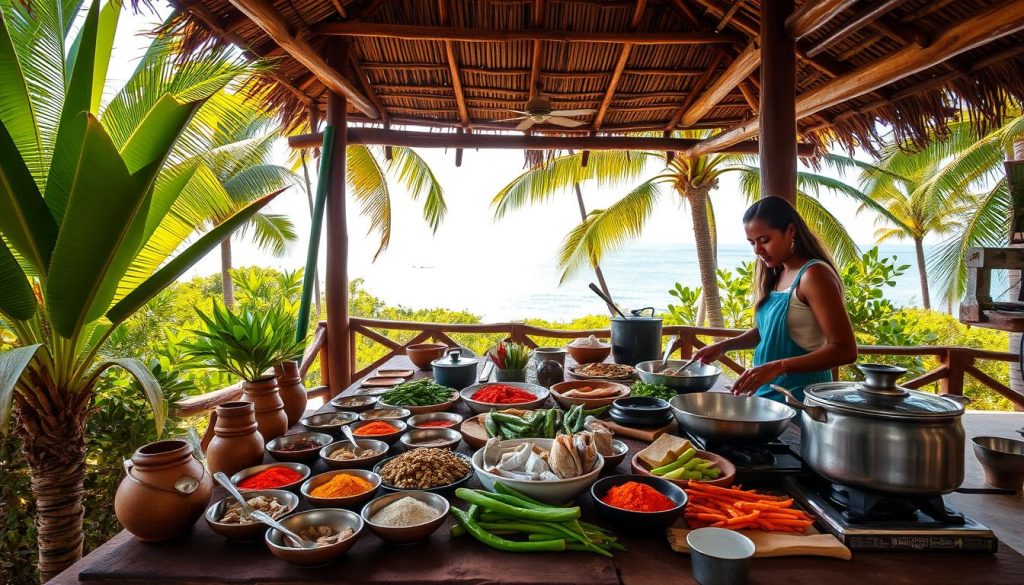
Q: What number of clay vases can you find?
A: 4